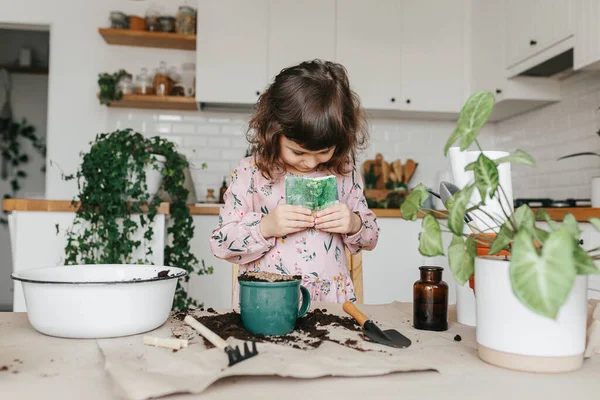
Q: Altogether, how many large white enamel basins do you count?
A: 1